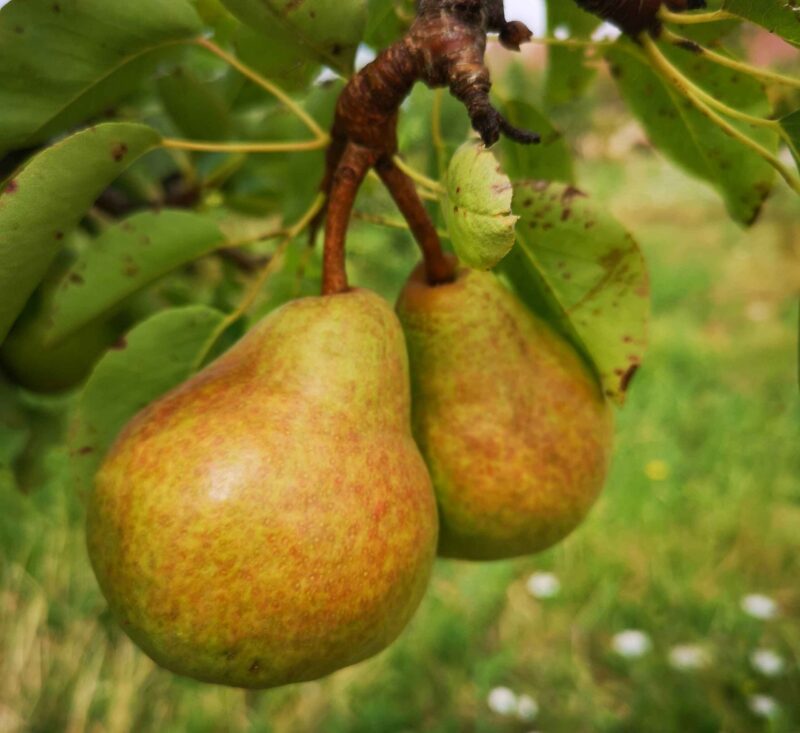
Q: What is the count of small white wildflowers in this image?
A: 8